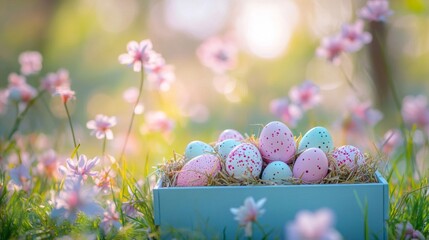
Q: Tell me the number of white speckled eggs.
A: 2